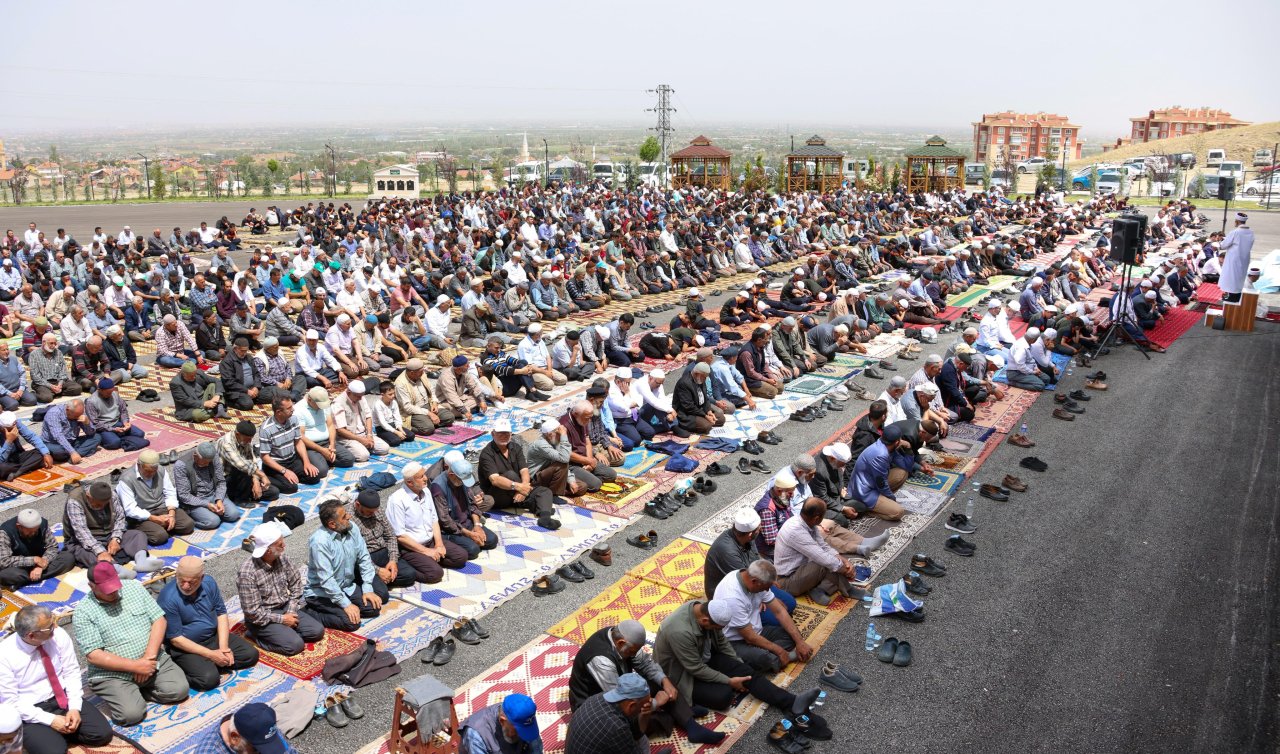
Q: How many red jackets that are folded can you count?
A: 0